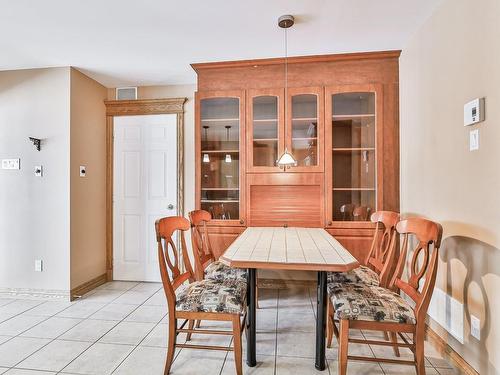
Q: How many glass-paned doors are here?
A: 4